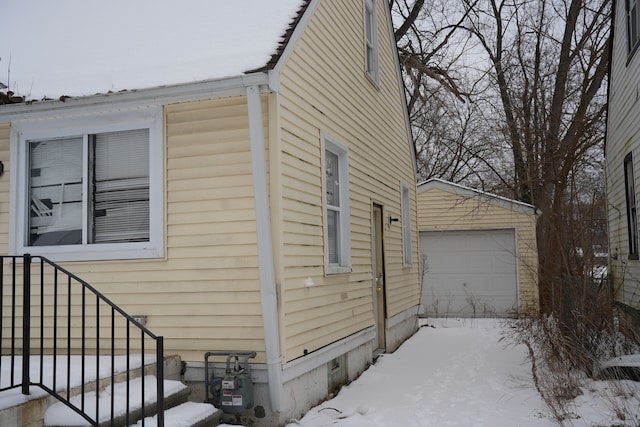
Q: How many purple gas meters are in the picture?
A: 0